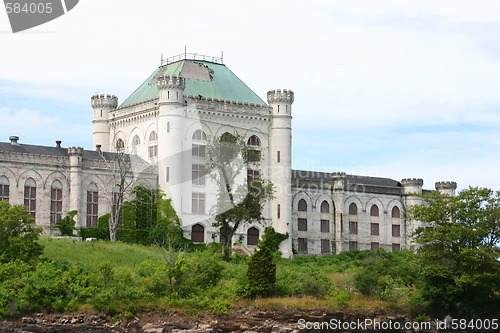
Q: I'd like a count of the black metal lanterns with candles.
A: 0